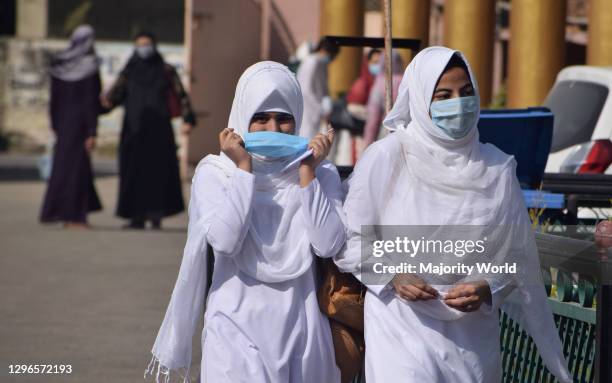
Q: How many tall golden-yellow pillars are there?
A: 5